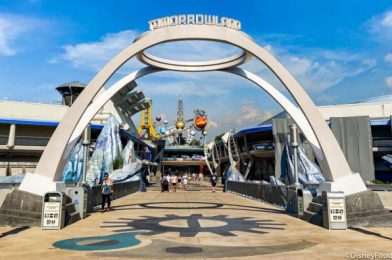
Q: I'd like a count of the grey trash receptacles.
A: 4